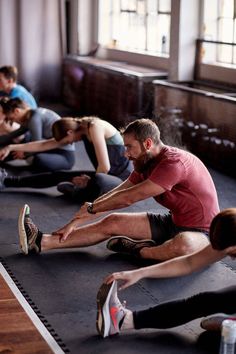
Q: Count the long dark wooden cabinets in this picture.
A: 2